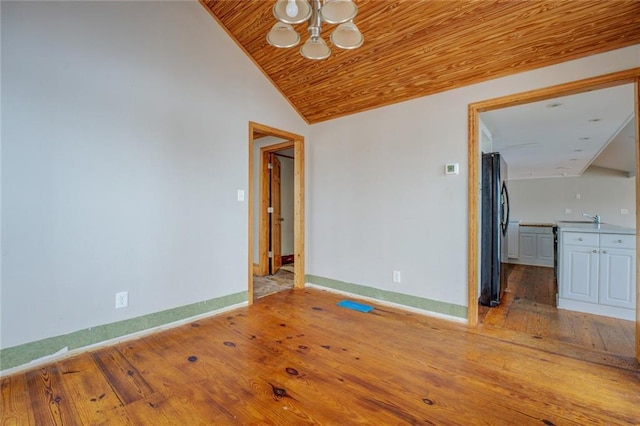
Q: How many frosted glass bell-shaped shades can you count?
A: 5